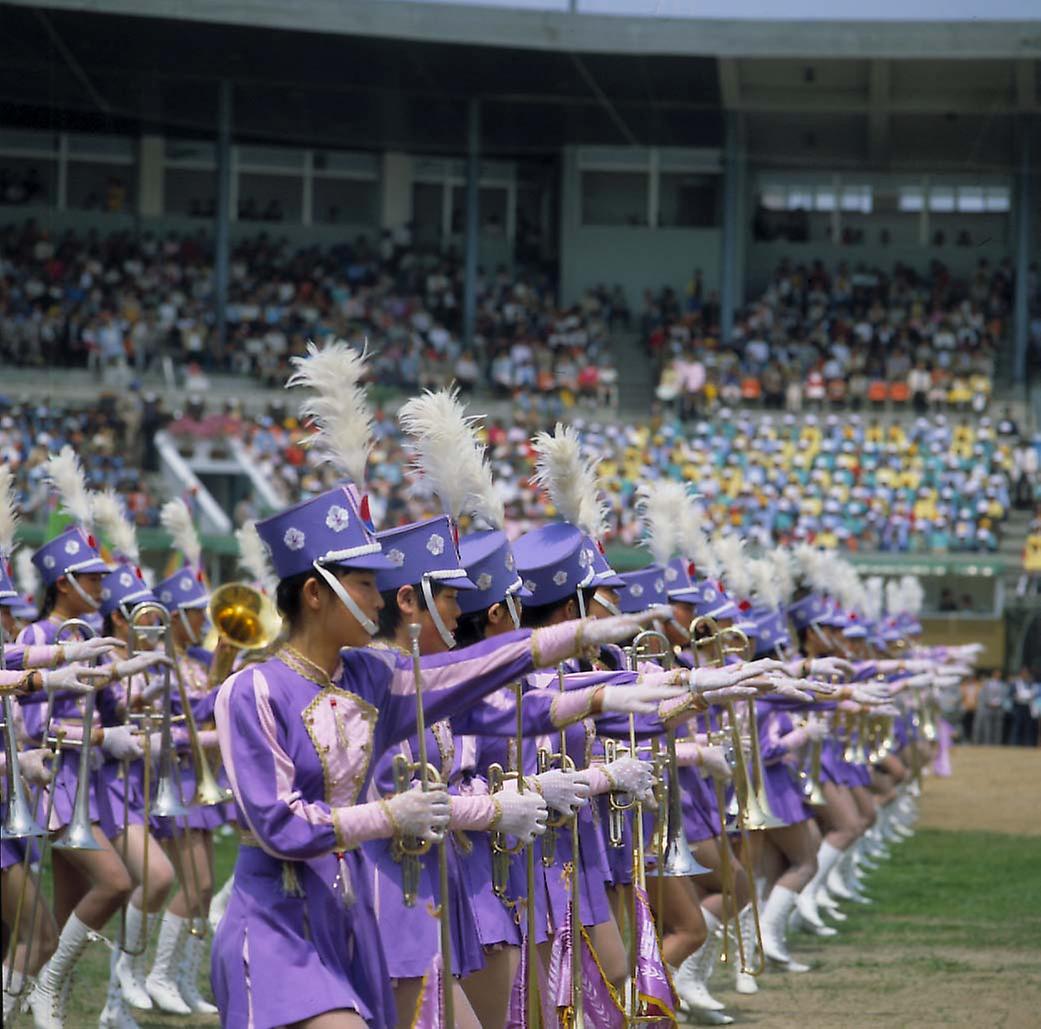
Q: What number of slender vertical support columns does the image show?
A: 4